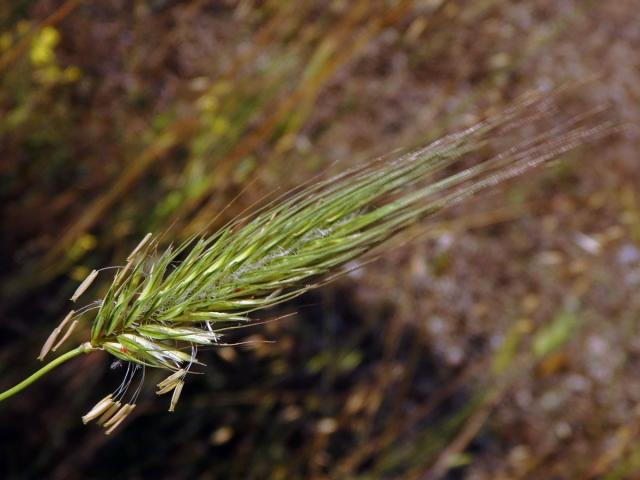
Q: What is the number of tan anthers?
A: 14